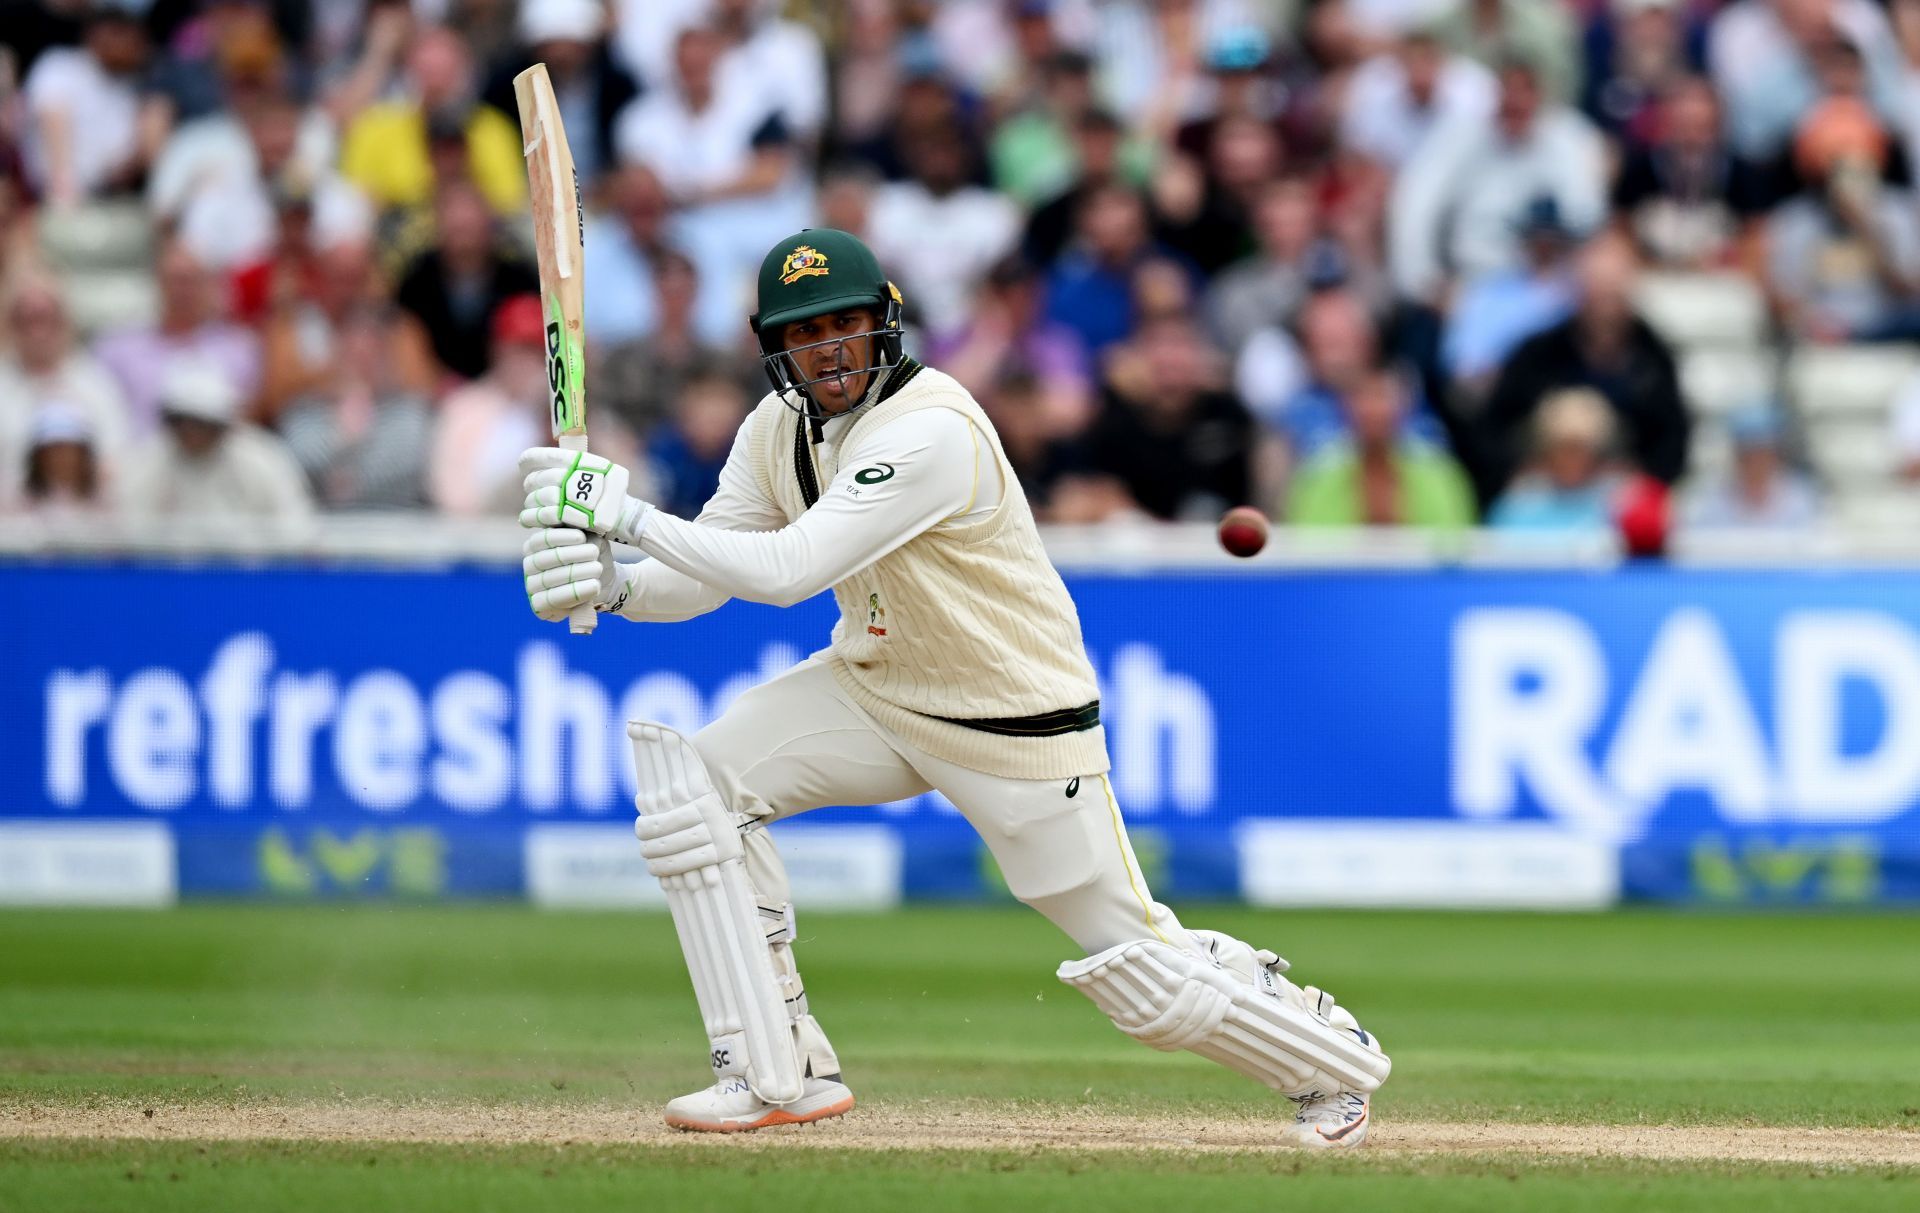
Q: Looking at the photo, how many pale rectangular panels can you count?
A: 3